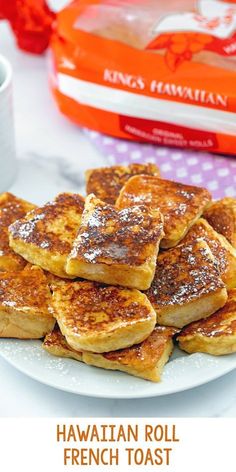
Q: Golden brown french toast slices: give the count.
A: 12